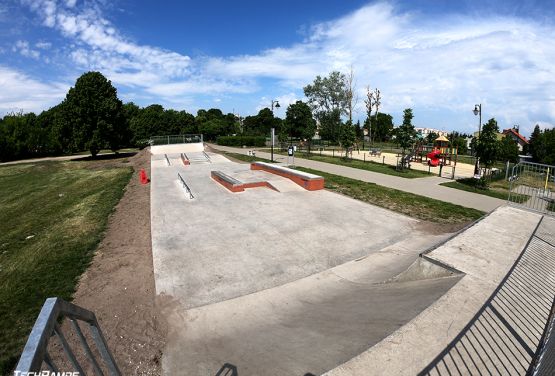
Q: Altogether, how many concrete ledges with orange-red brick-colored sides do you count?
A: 3